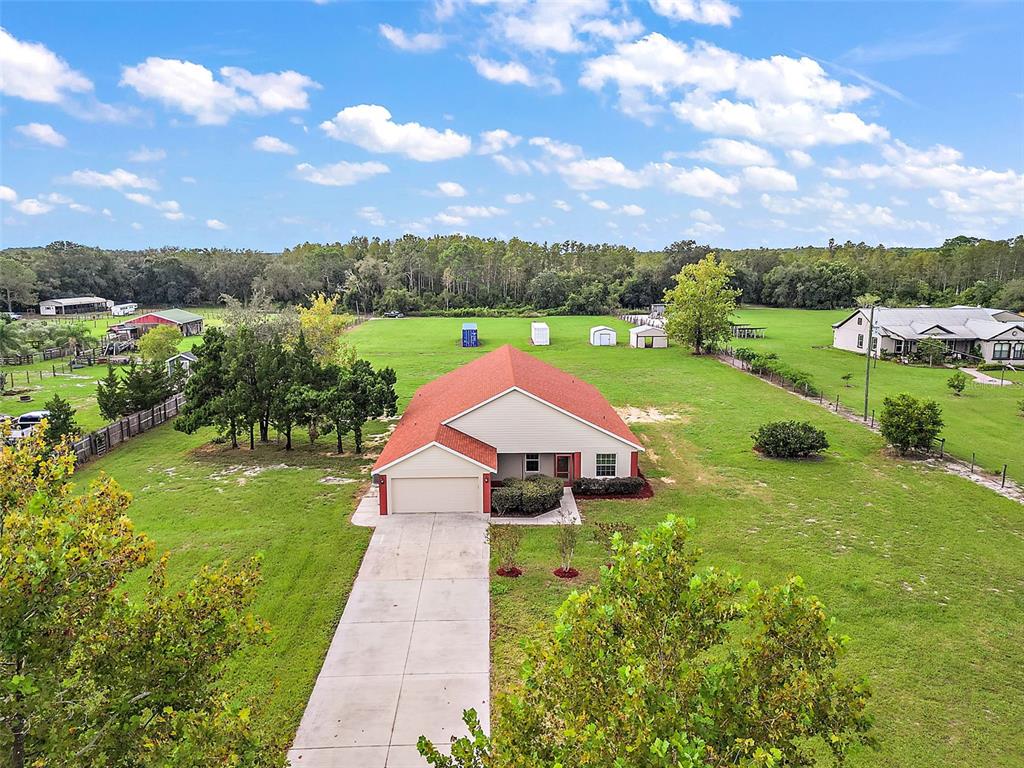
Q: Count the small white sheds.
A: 3